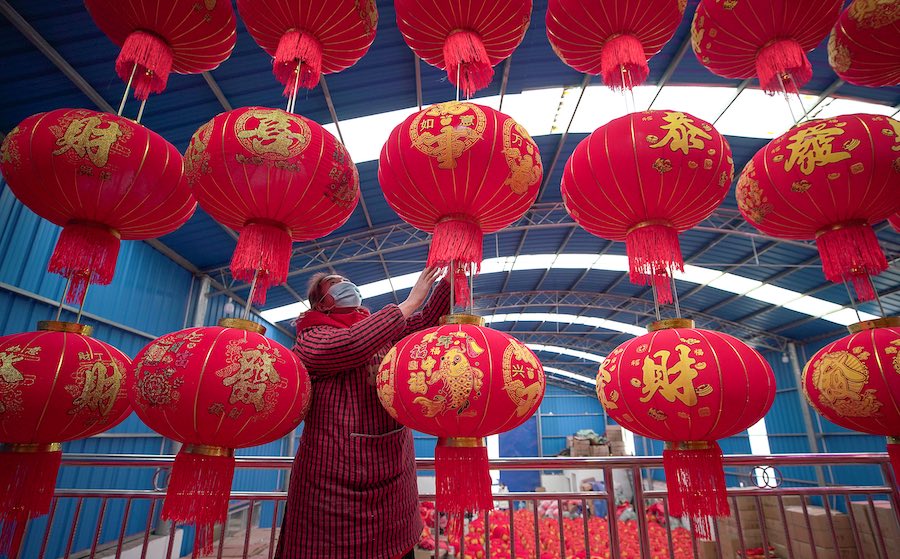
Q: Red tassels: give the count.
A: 15